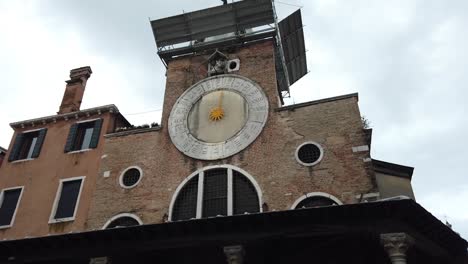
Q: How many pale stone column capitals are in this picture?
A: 3